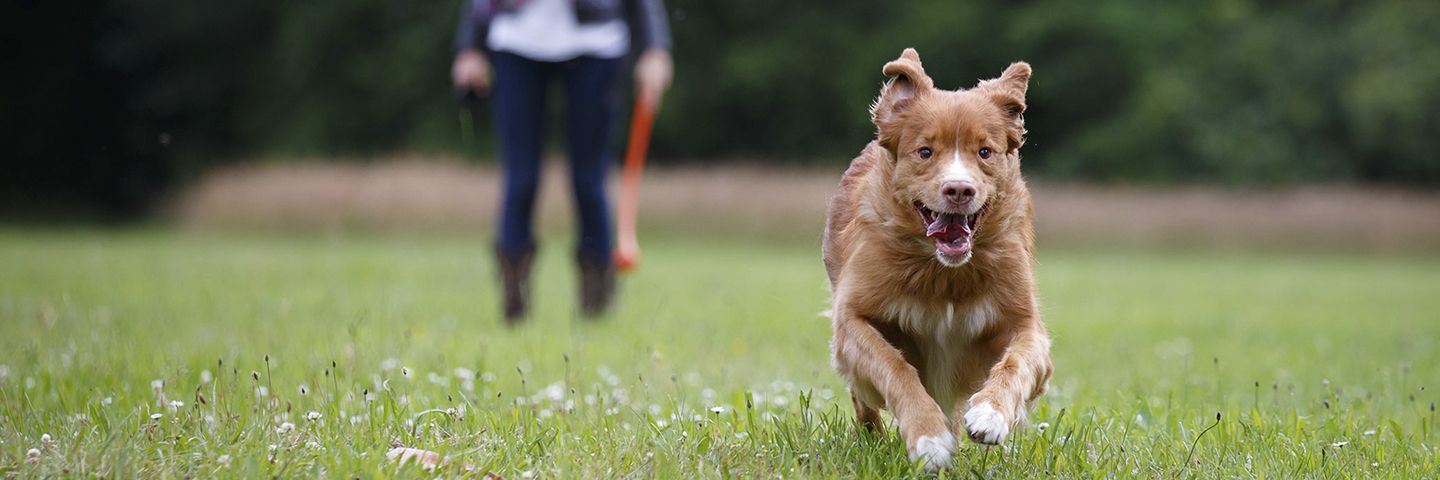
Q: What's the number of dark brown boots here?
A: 2